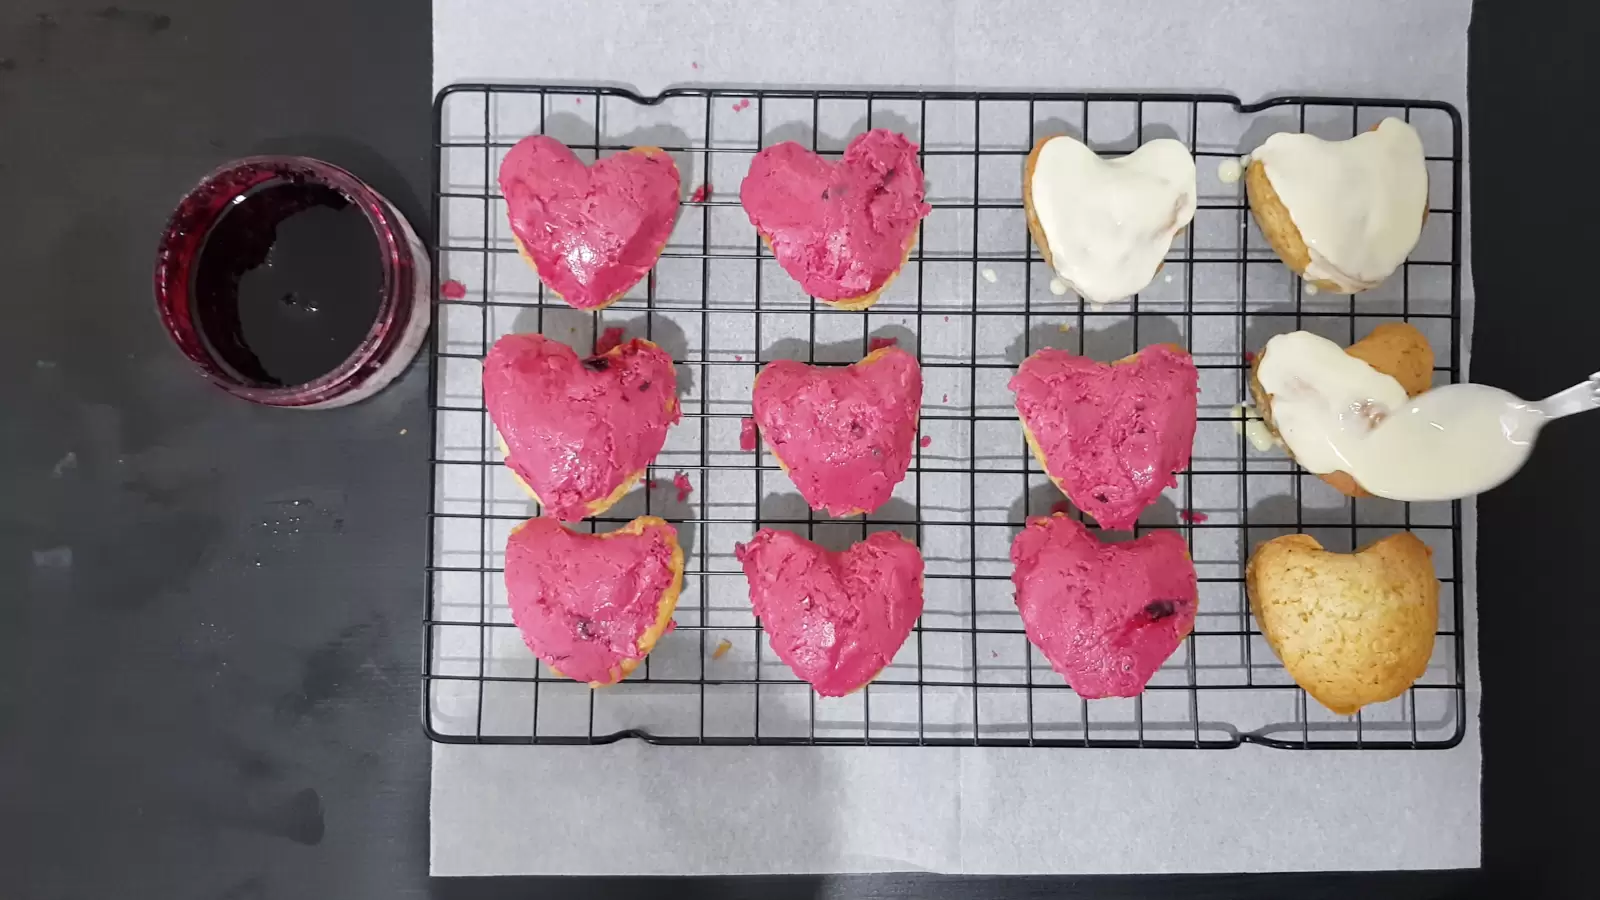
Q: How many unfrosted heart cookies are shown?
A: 1